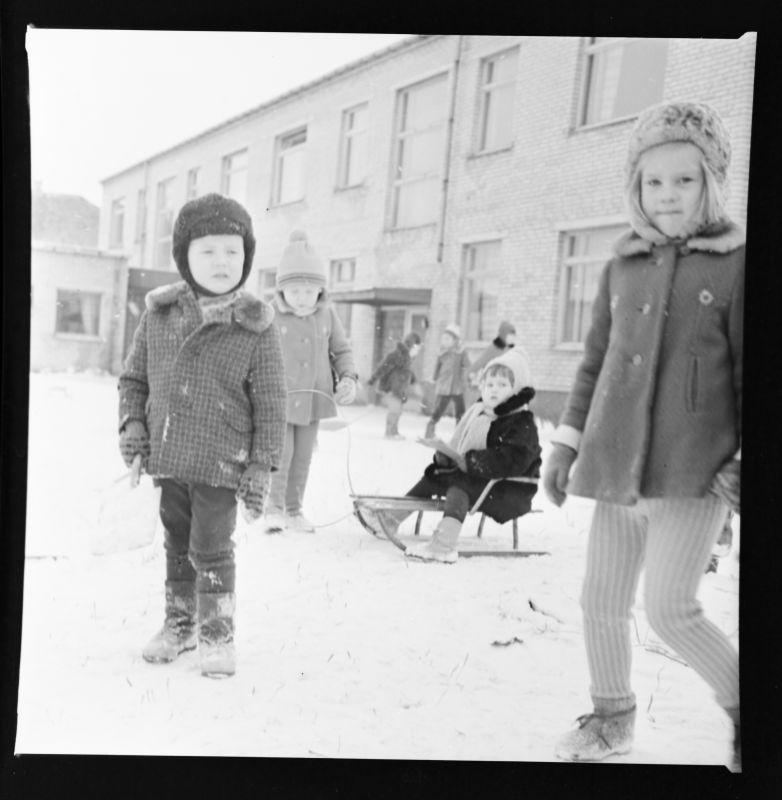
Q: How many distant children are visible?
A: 3